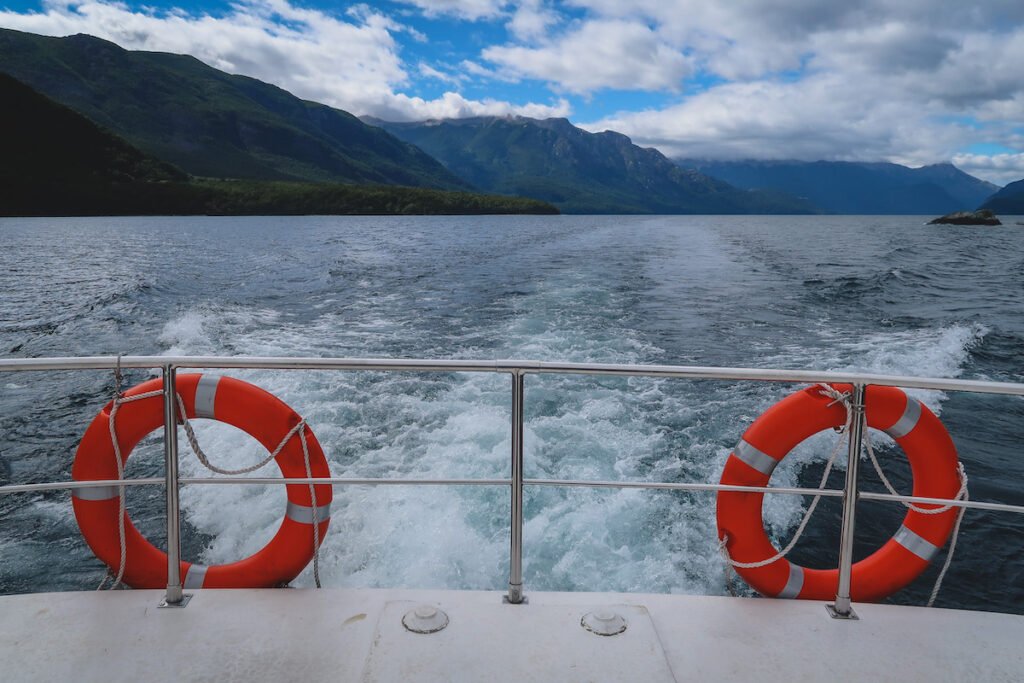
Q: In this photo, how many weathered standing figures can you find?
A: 0